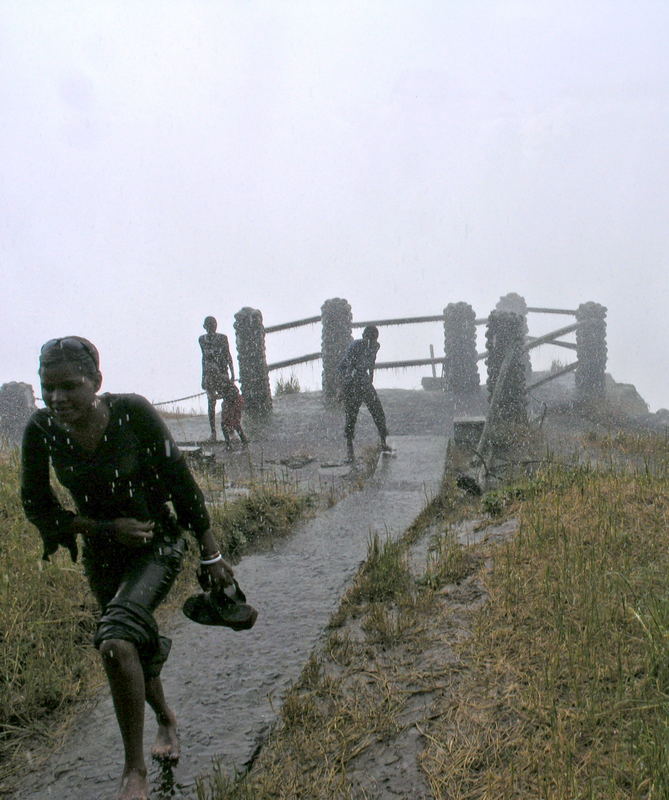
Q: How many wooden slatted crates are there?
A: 0